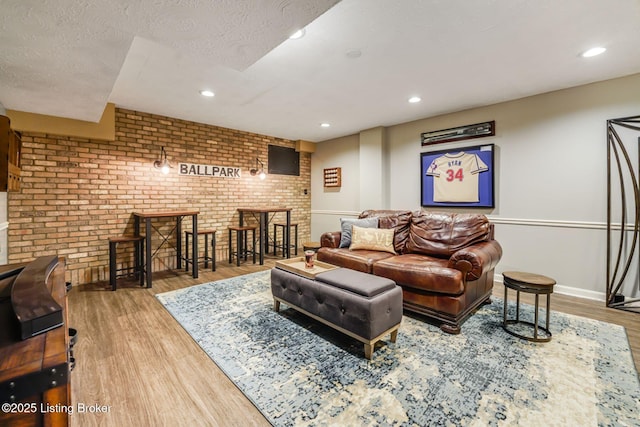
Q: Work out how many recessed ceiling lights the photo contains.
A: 5